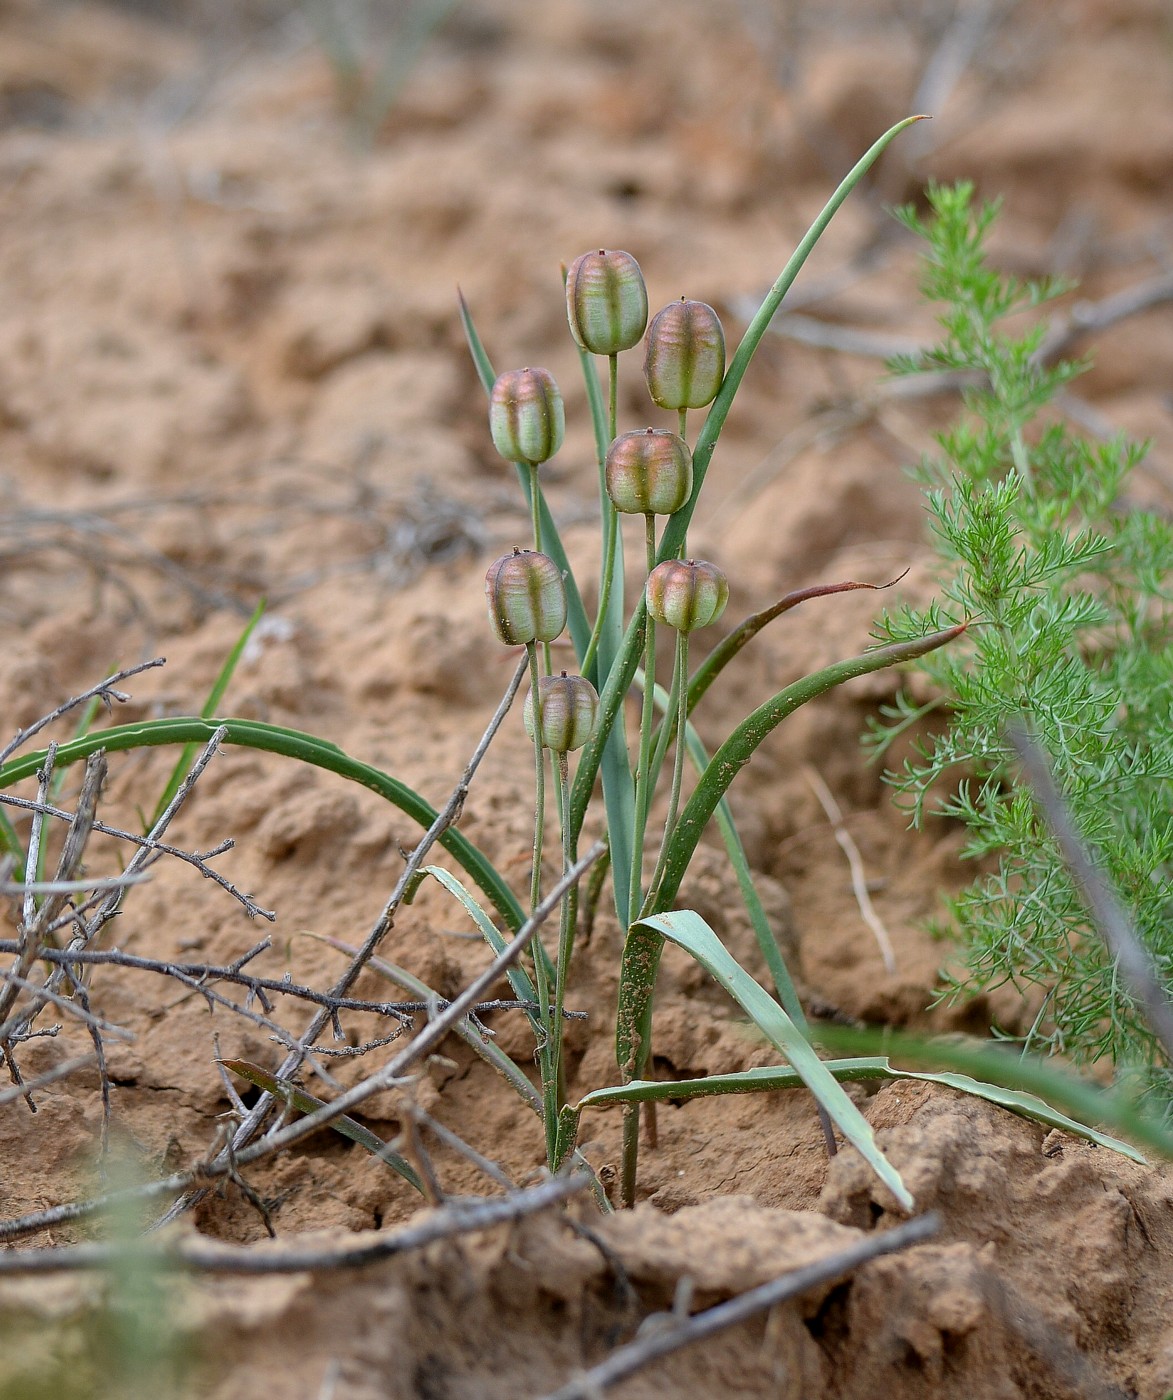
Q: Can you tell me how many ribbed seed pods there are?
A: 7